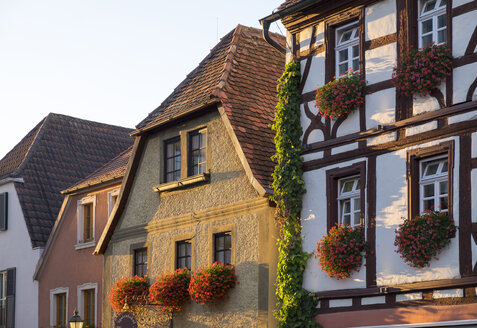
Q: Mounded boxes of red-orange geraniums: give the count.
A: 7